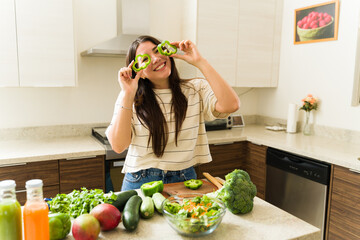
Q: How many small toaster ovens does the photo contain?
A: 1